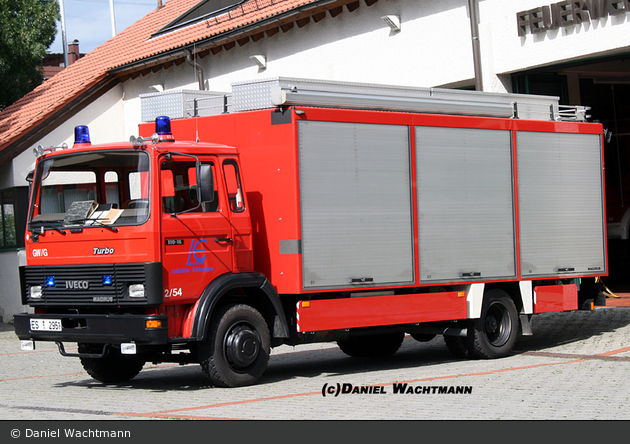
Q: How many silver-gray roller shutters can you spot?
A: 3